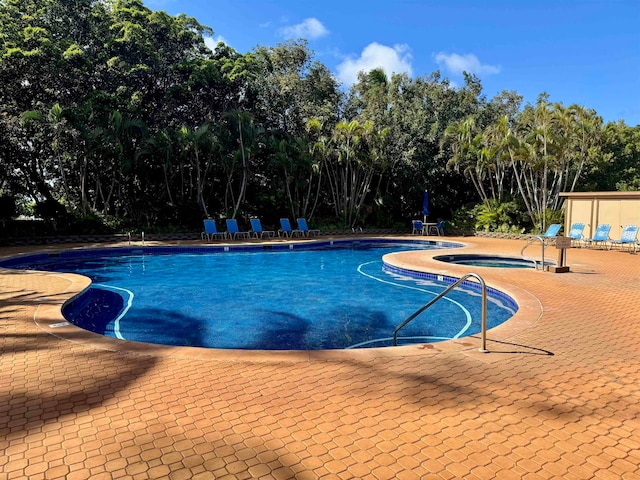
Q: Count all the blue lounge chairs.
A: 9